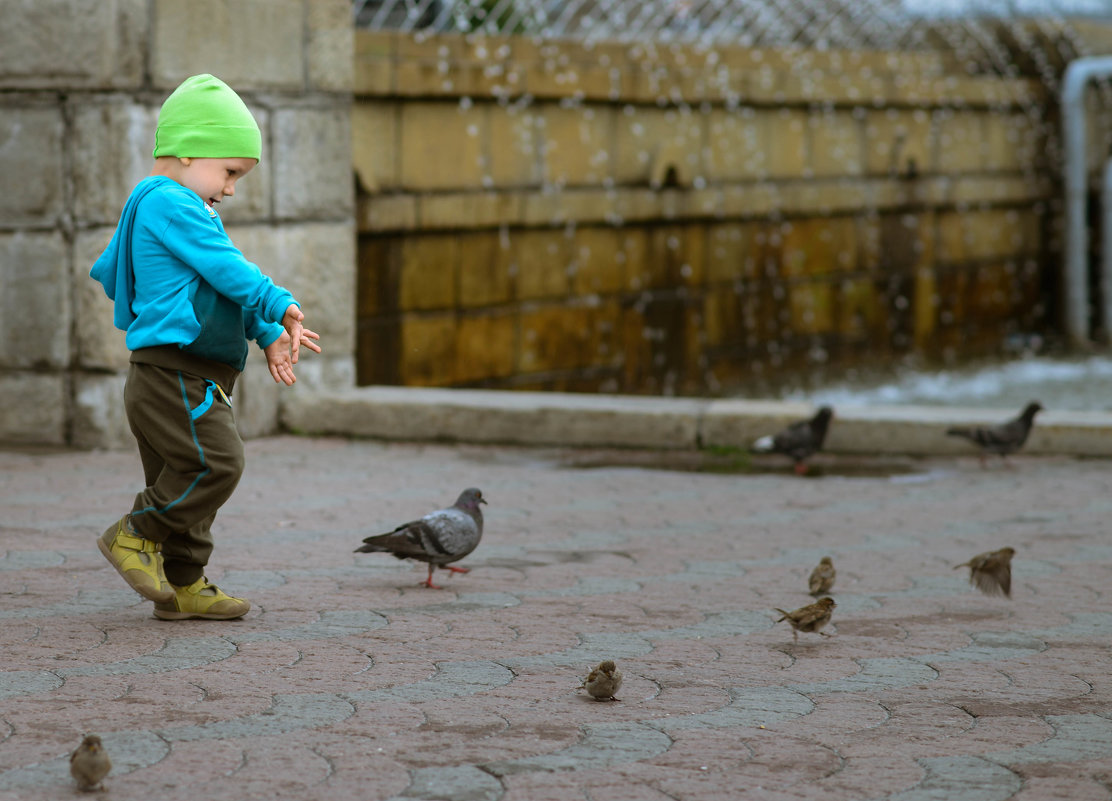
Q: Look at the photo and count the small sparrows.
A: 5